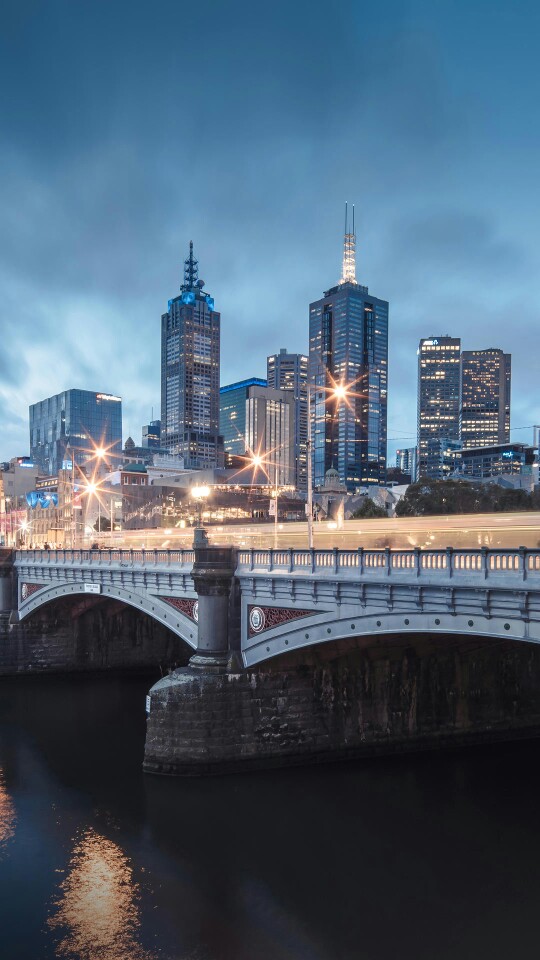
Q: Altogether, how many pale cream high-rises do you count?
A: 1